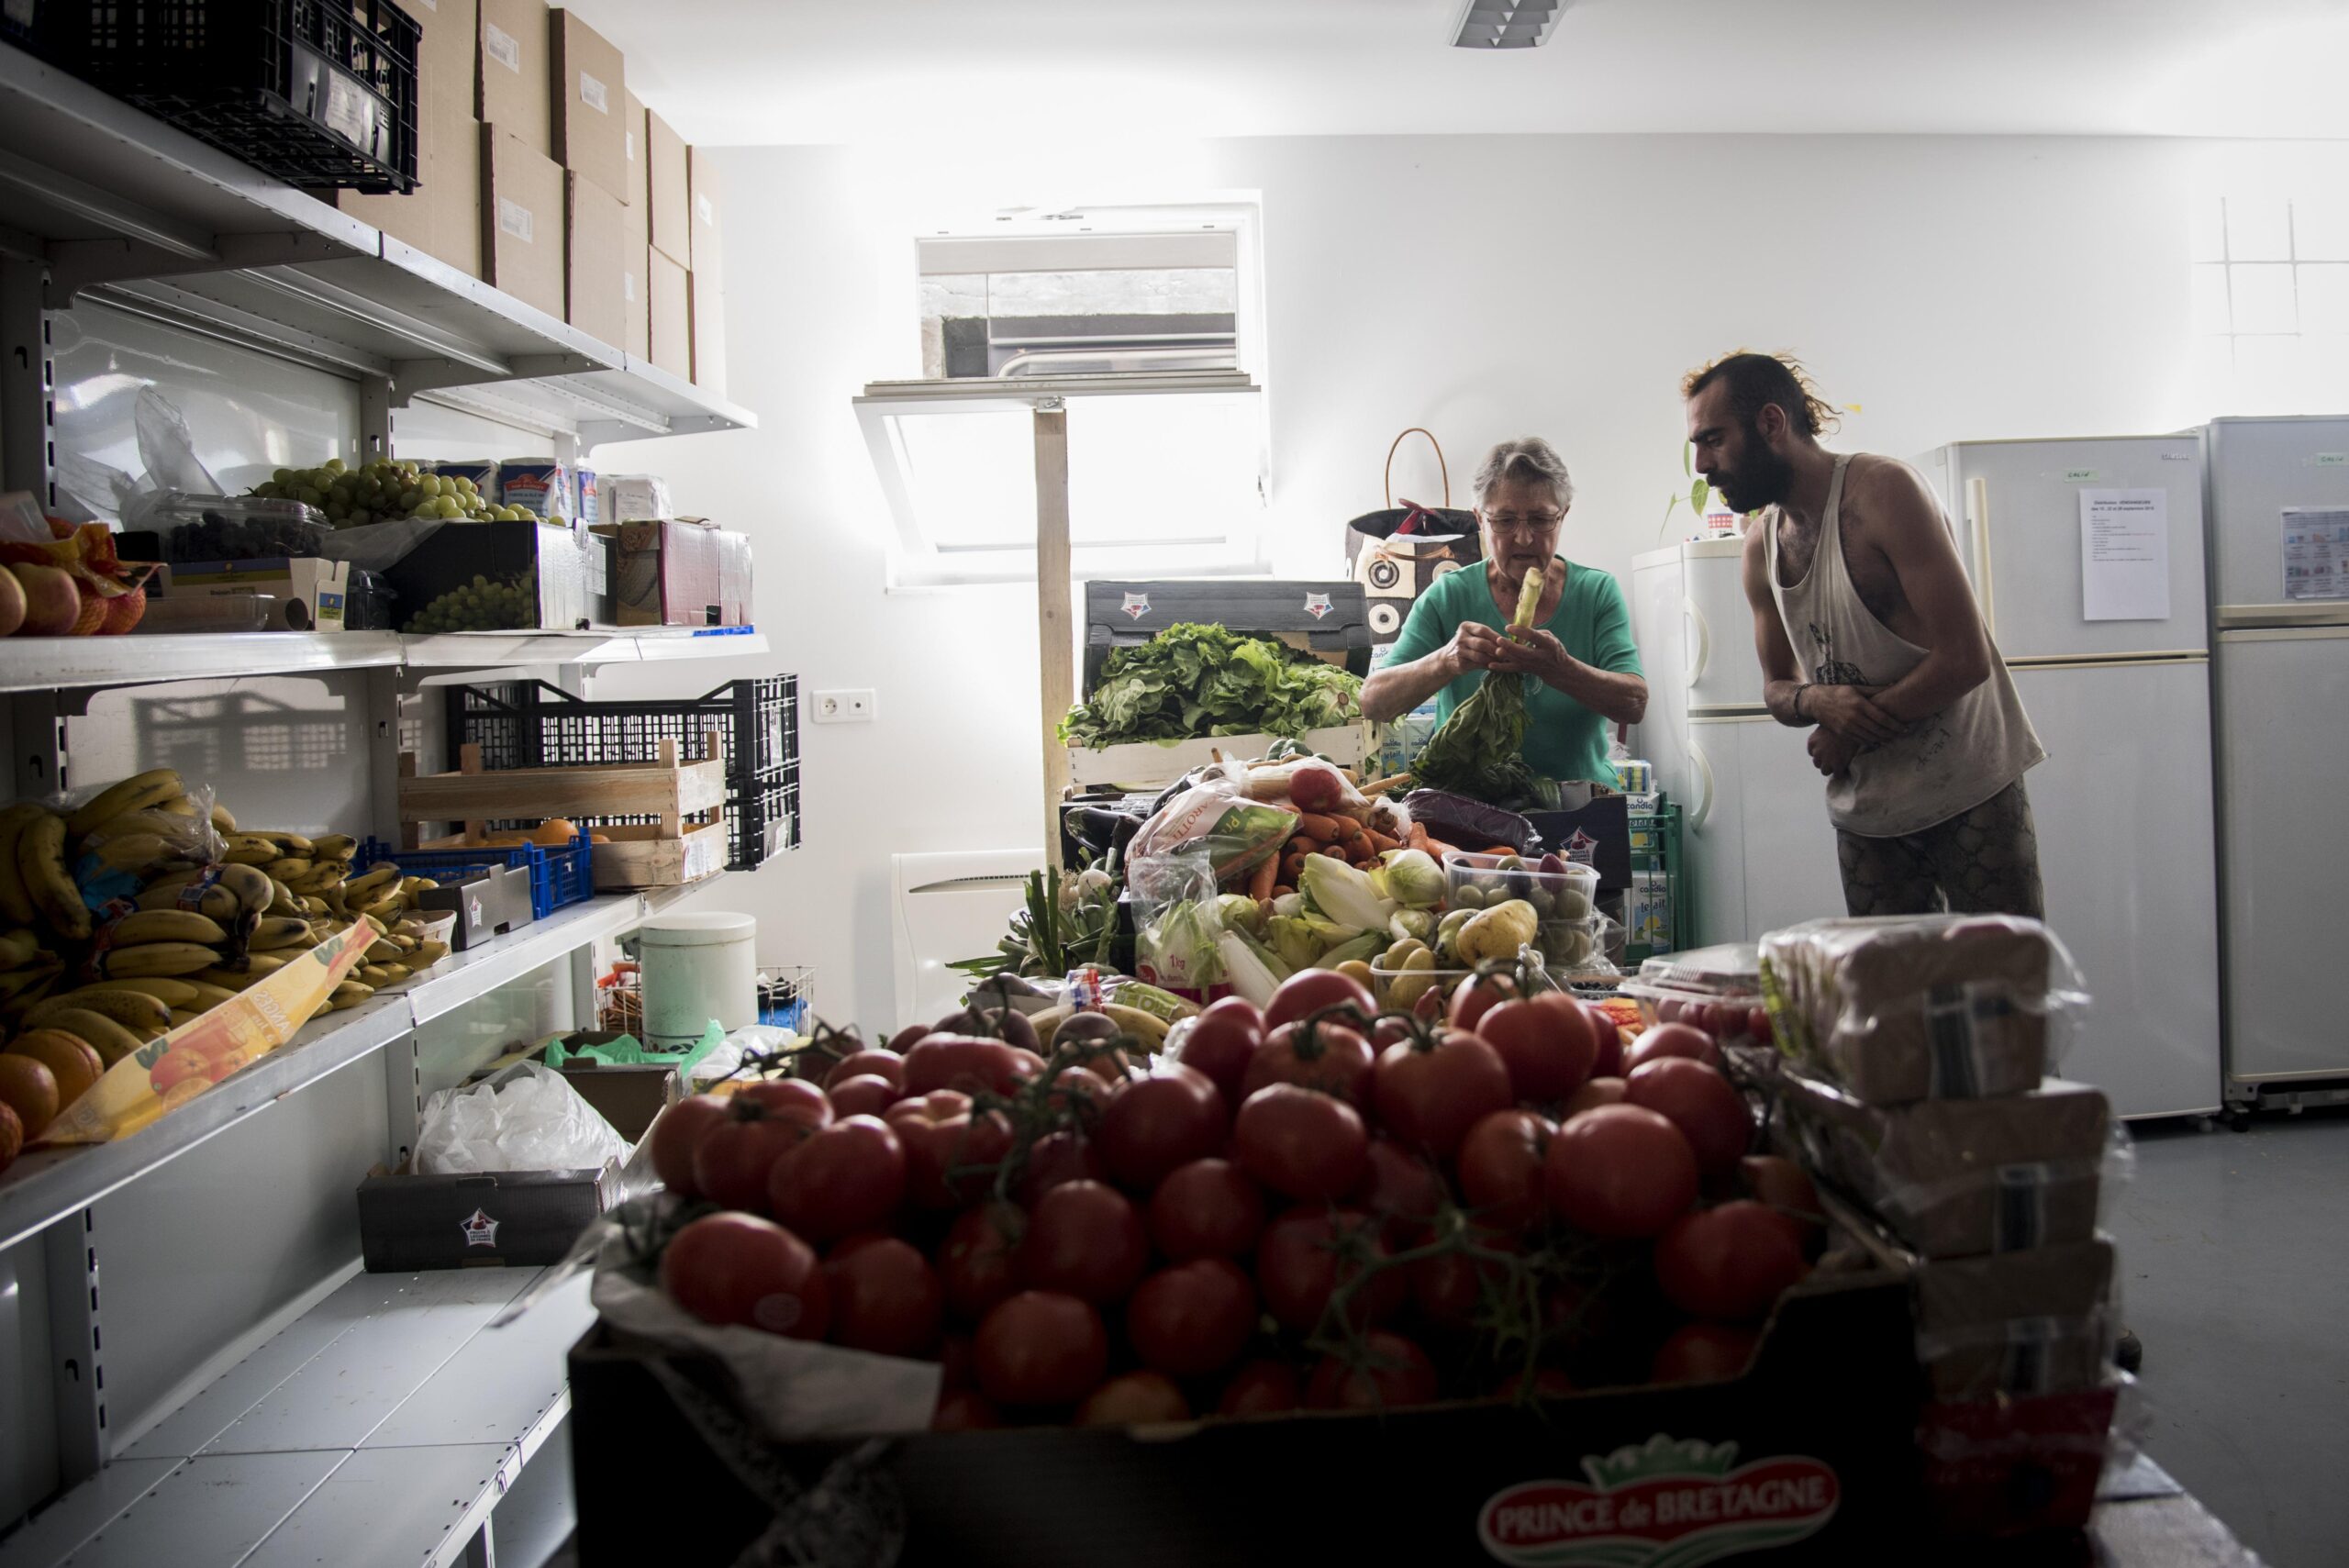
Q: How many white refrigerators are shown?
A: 3